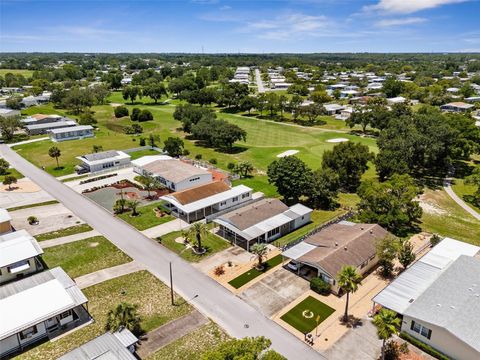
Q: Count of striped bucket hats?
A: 0